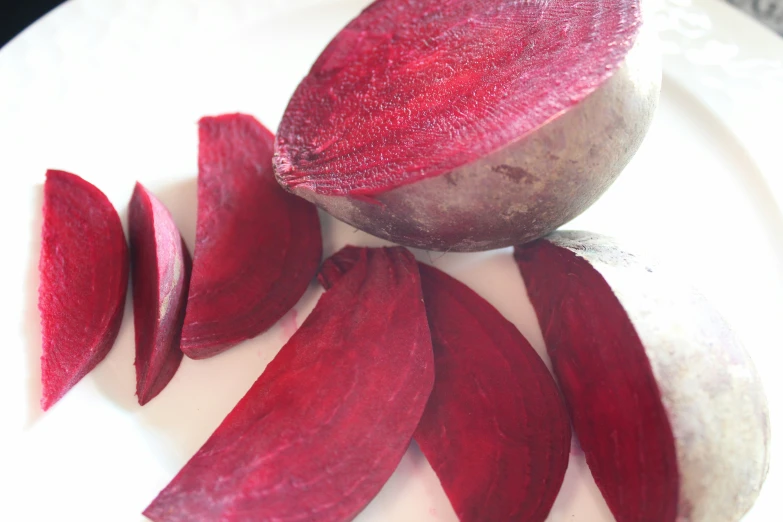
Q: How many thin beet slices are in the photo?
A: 5